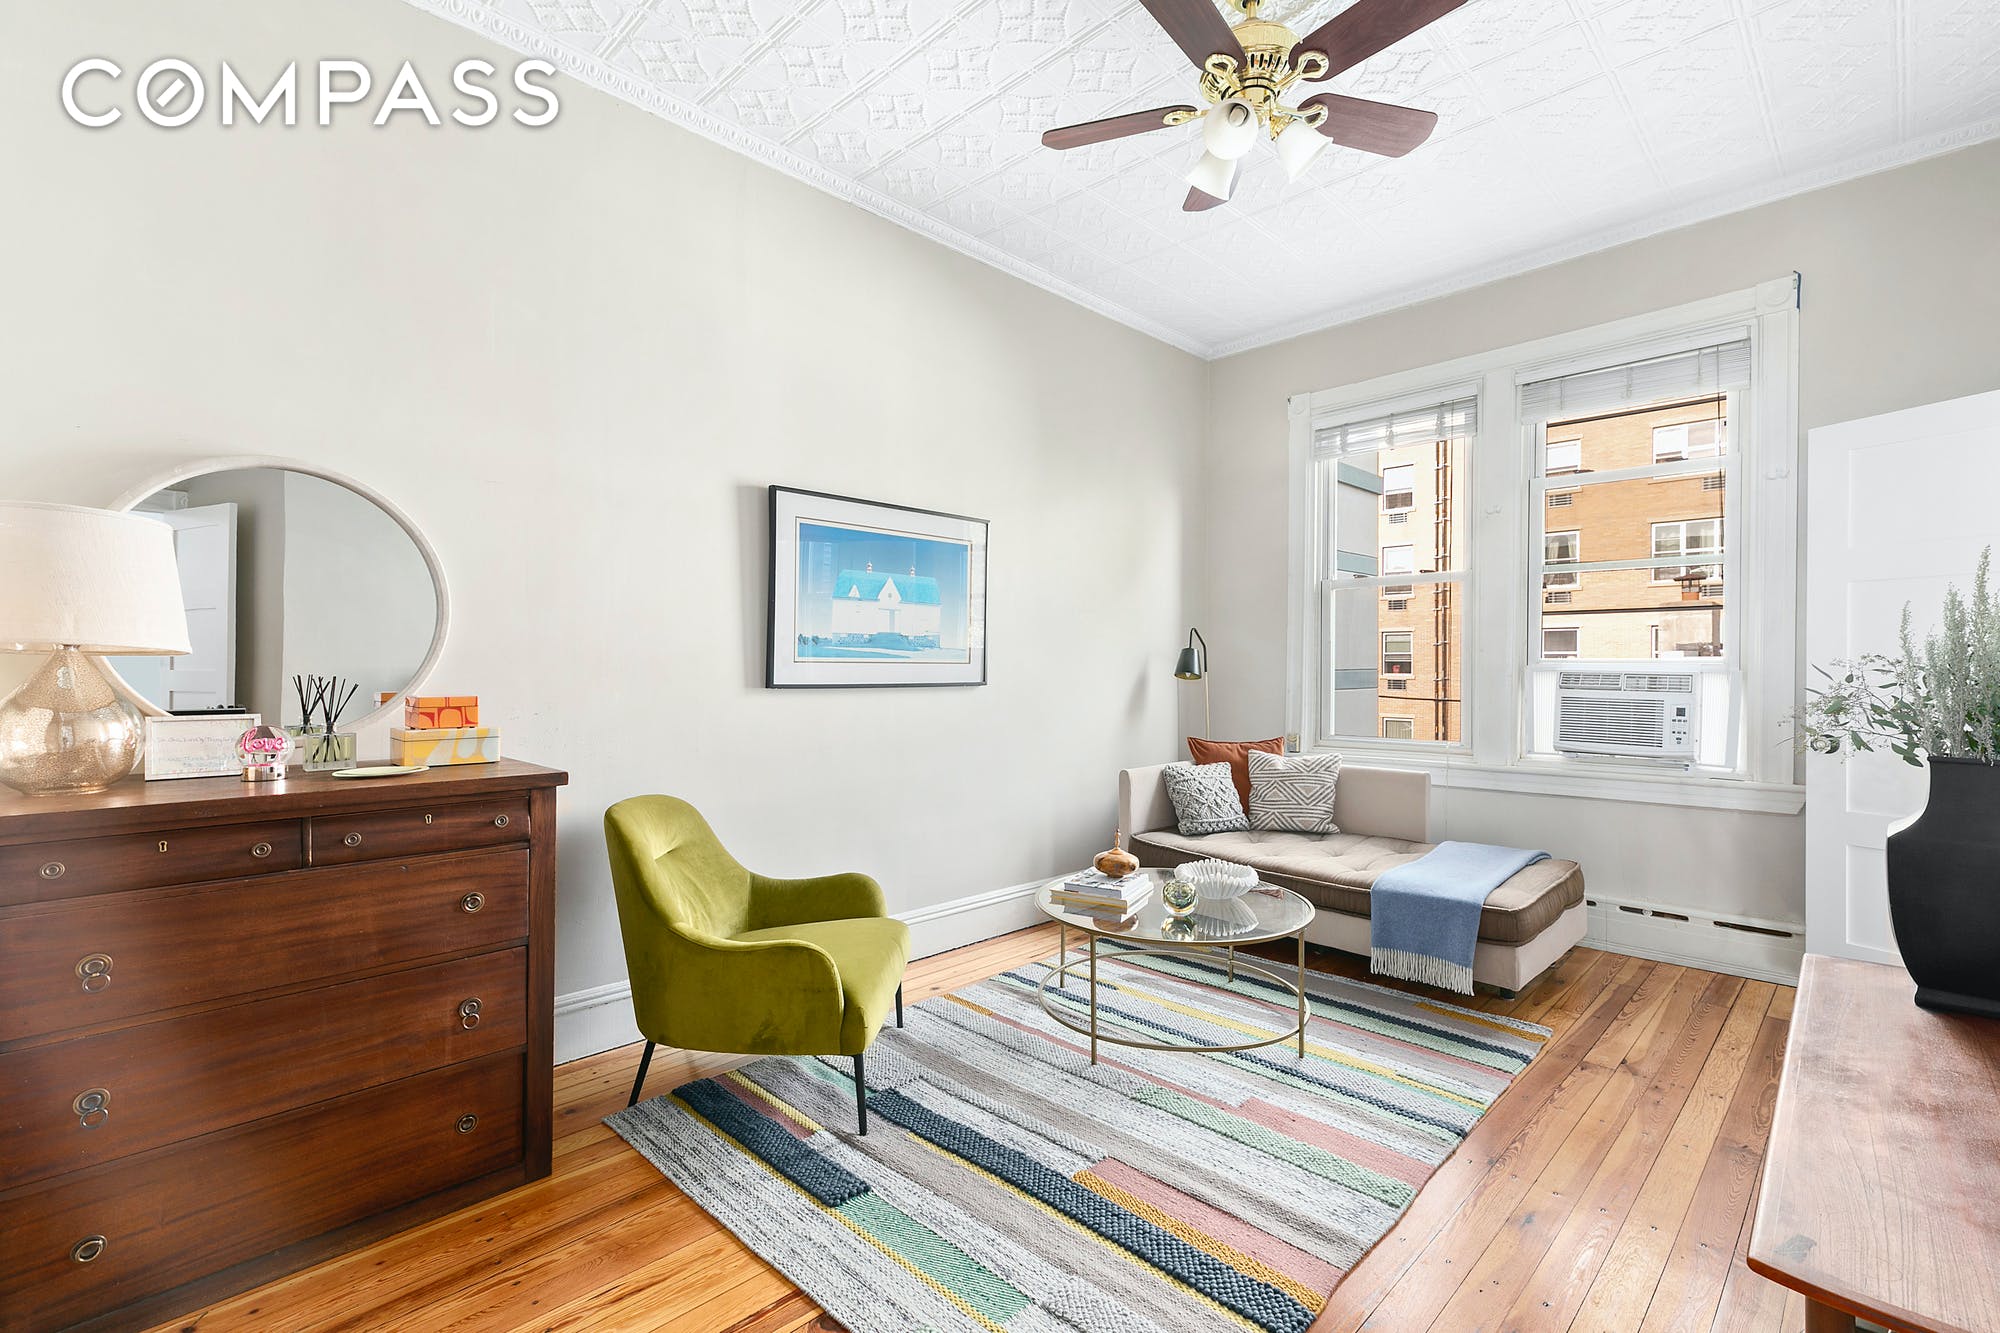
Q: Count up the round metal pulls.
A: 10